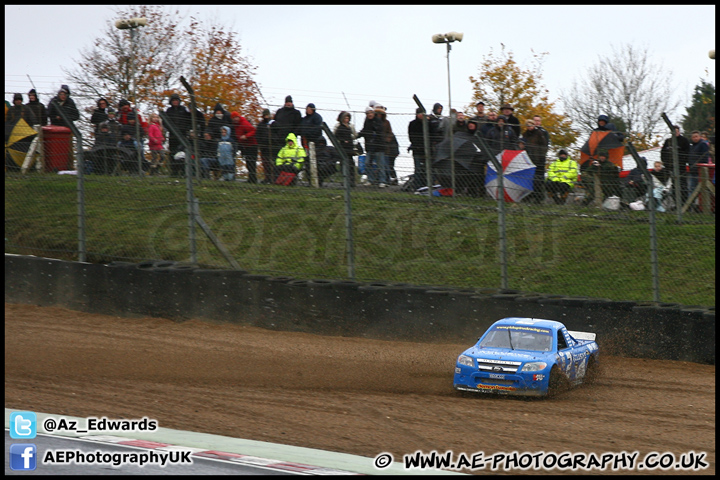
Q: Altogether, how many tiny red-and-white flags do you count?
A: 0